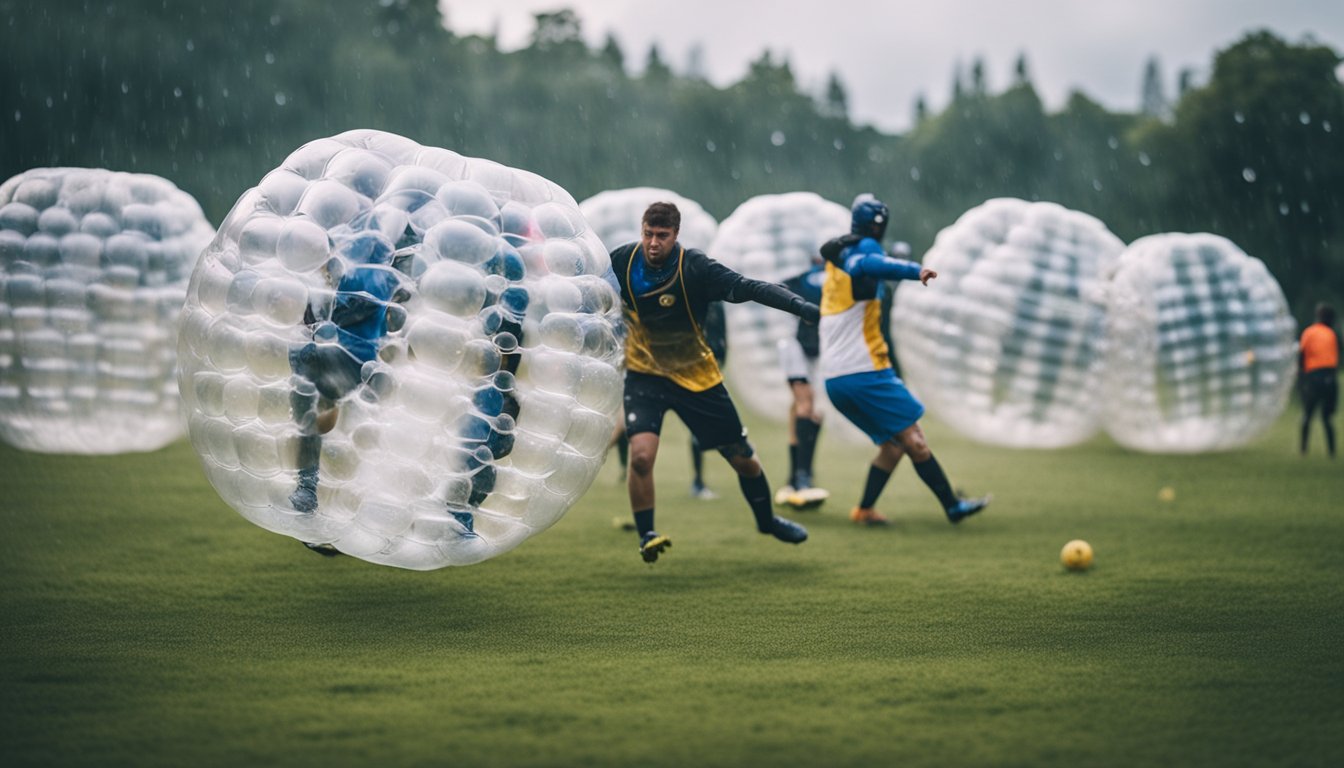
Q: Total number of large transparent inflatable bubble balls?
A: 6